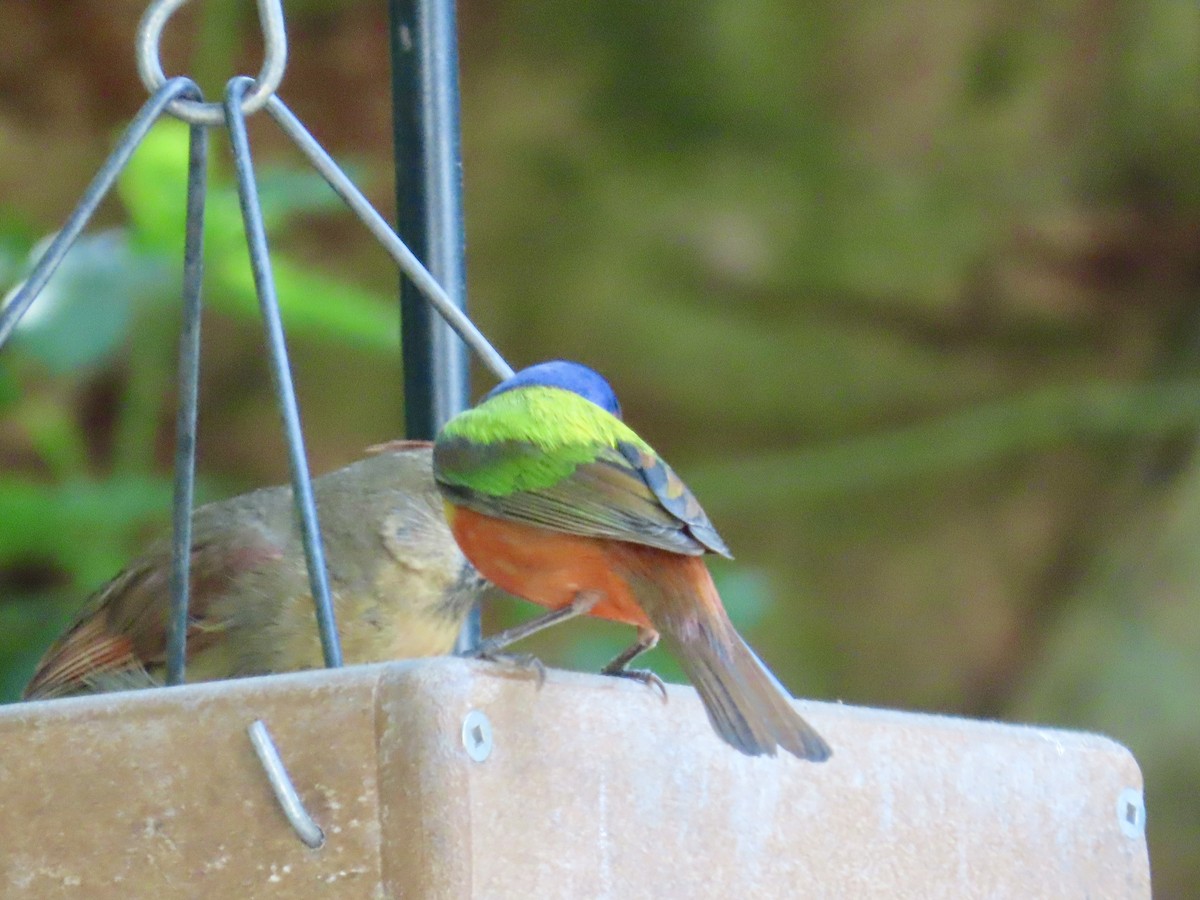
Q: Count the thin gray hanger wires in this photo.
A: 4